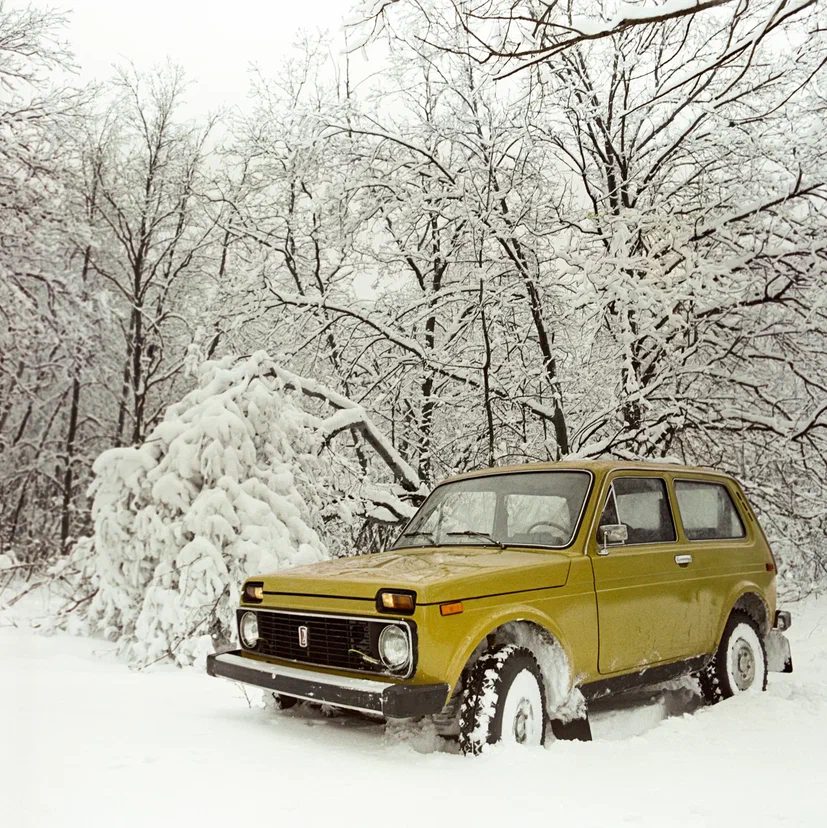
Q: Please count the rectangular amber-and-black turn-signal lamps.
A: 2